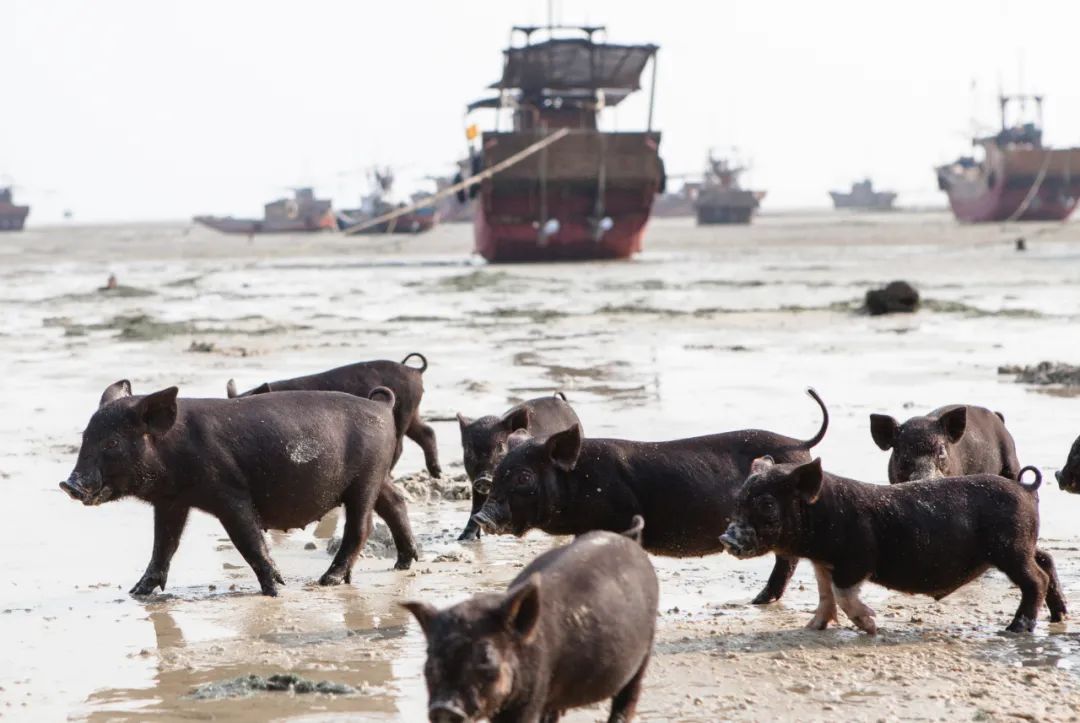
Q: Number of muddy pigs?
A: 8